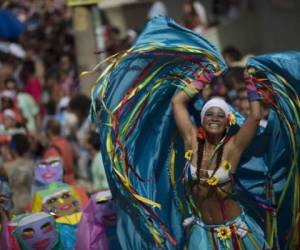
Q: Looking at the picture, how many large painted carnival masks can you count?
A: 4